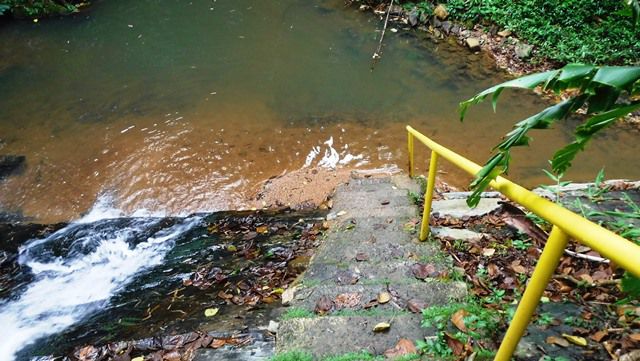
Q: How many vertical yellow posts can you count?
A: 3